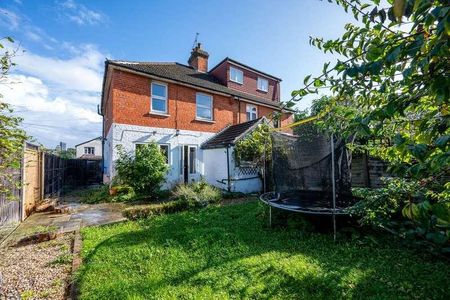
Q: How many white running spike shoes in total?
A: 0